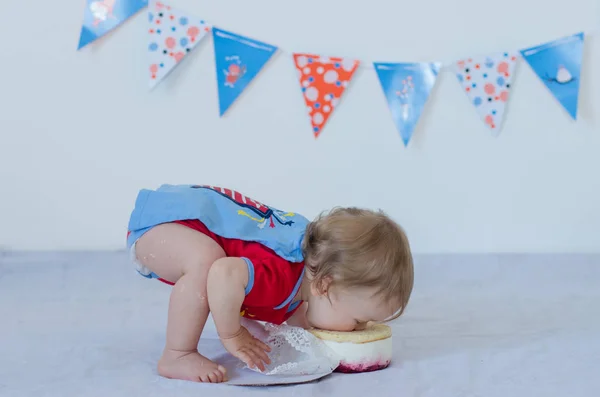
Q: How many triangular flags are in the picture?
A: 7